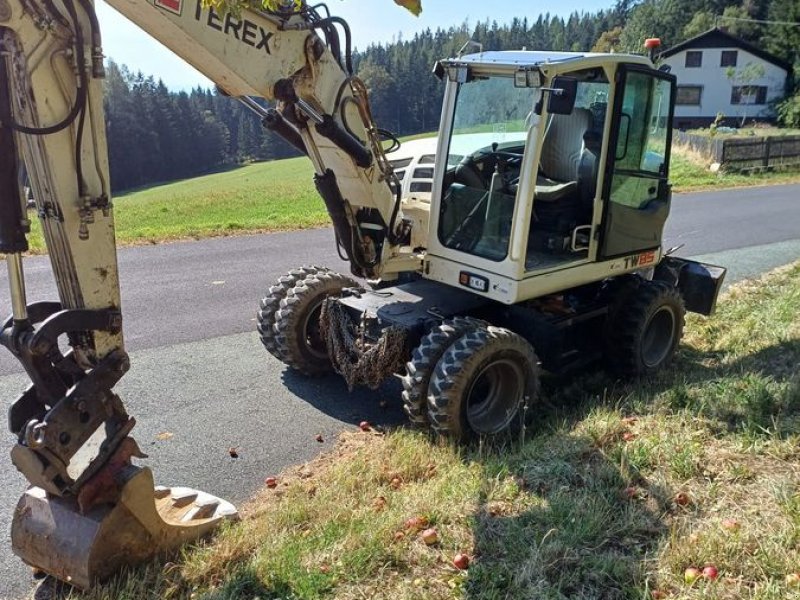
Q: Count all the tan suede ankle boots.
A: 0